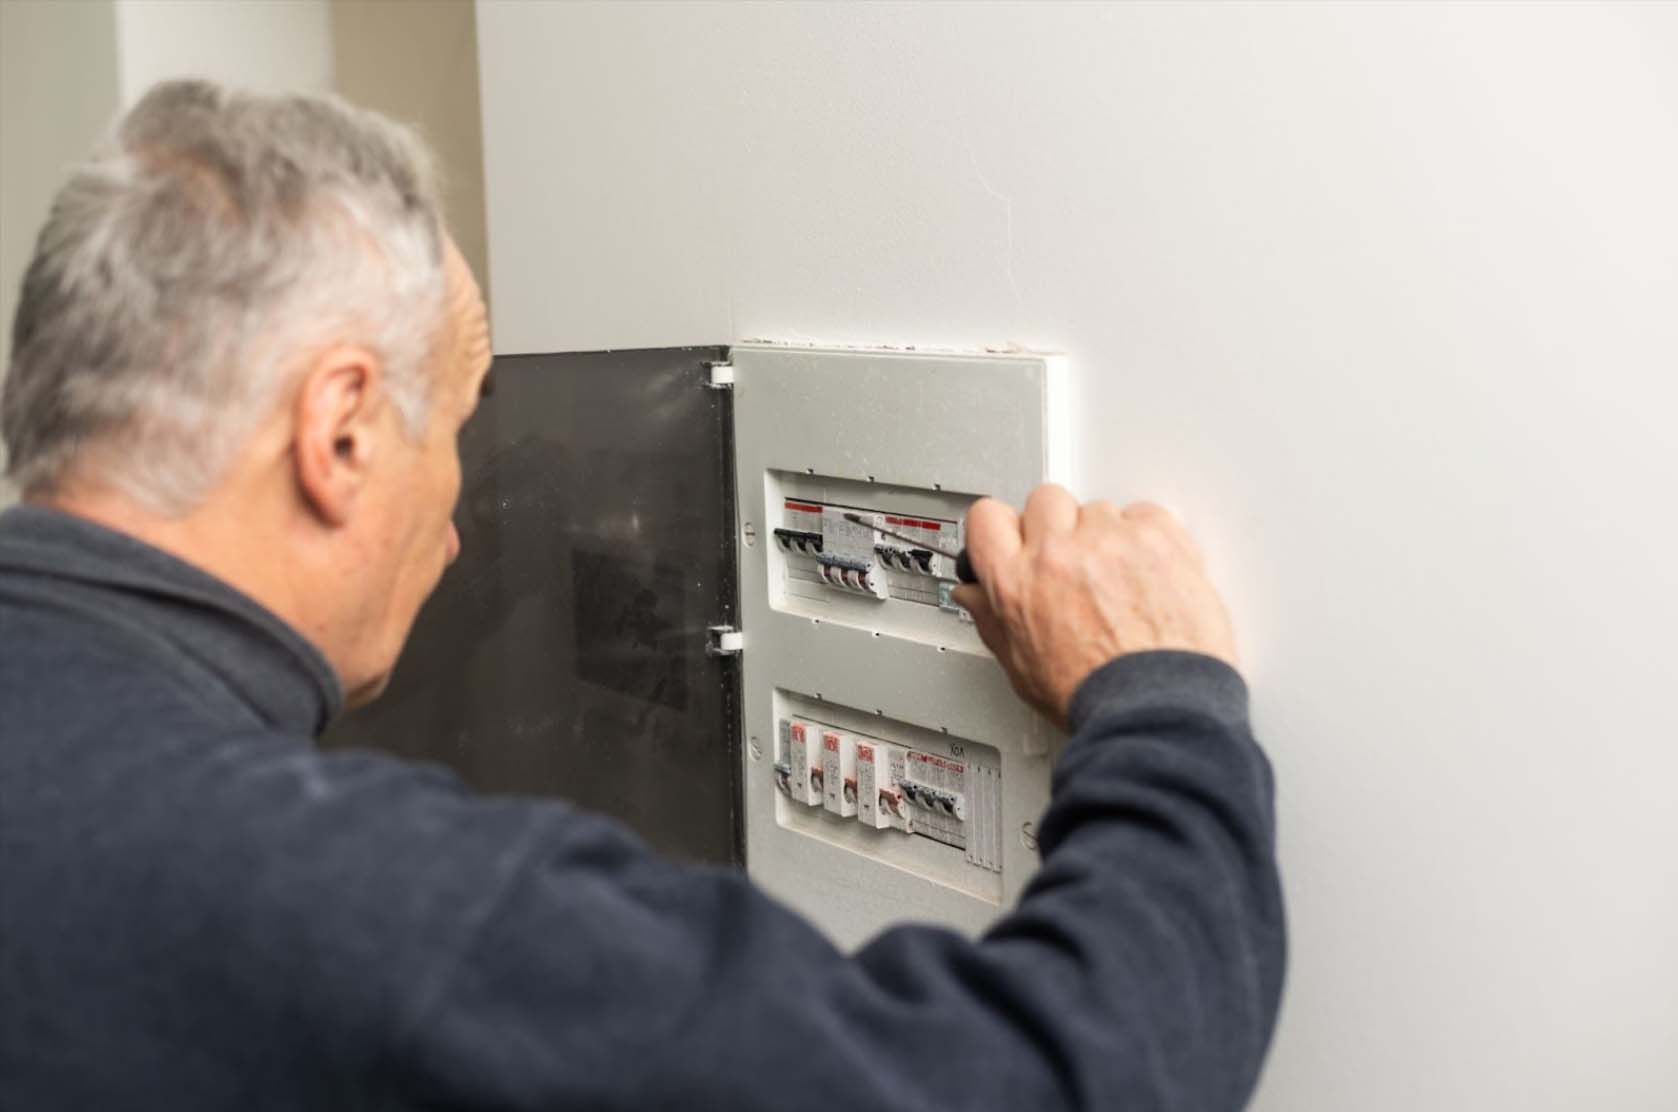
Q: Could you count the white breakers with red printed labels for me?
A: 3